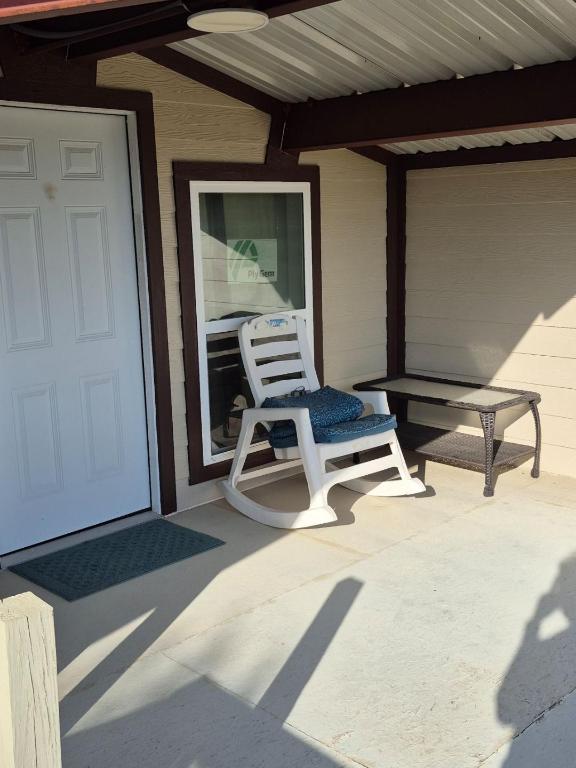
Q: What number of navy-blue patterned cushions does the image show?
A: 2